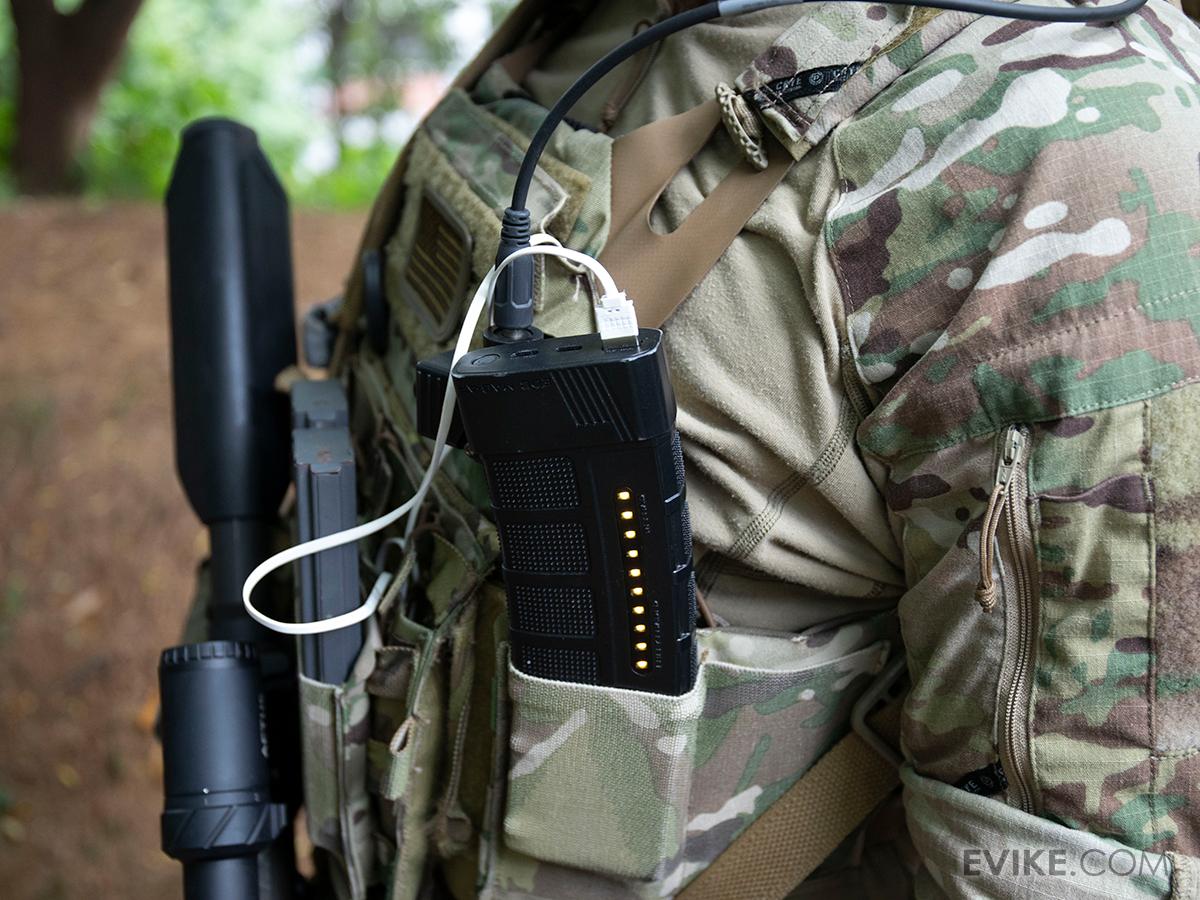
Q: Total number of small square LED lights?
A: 10